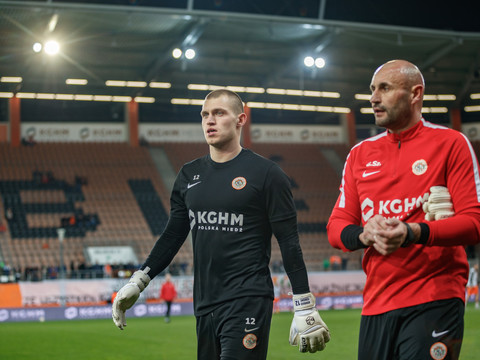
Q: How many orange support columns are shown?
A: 5